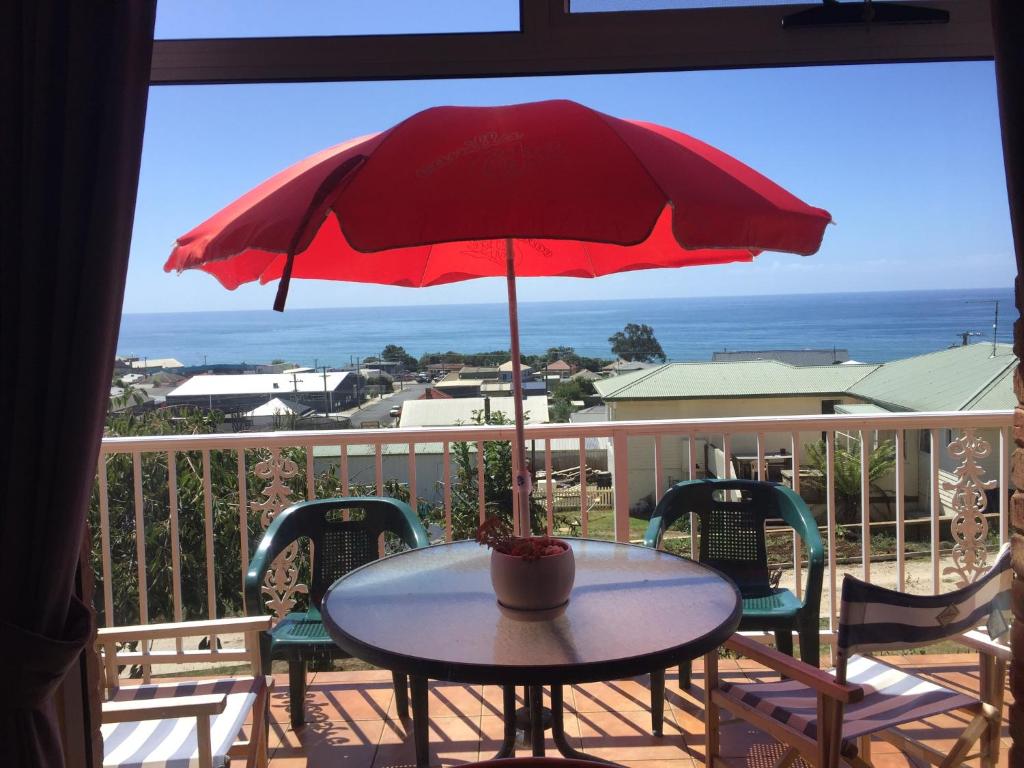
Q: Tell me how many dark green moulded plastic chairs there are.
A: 2